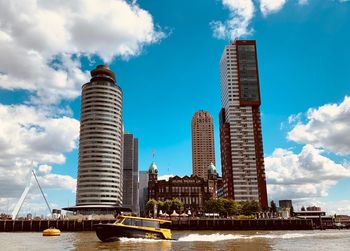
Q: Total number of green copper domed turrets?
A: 2